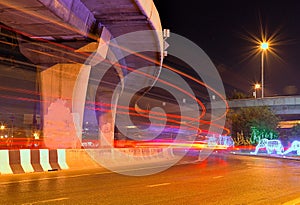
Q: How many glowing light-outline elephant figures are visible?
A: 2